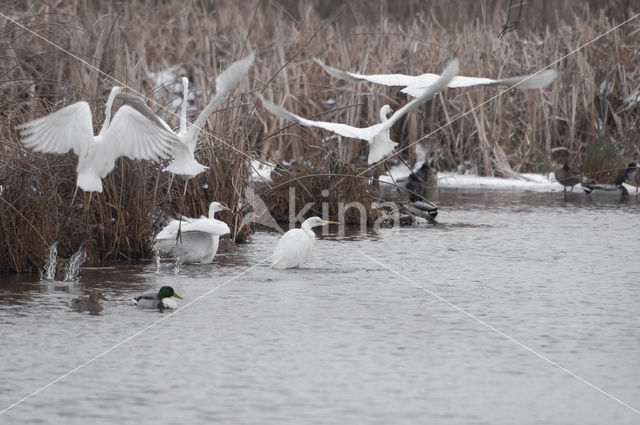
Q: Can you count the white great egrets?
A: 6